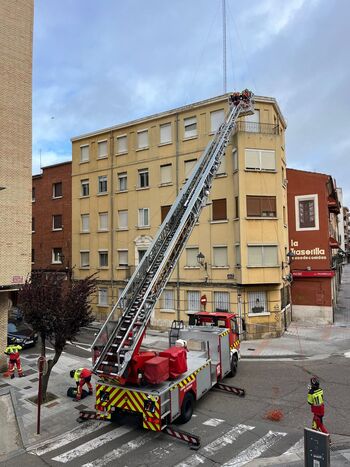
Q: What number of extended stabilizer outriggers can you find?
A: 3